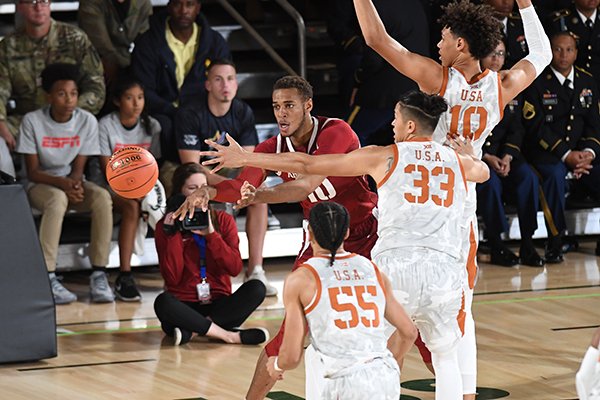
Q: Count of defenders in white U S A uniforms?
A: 3